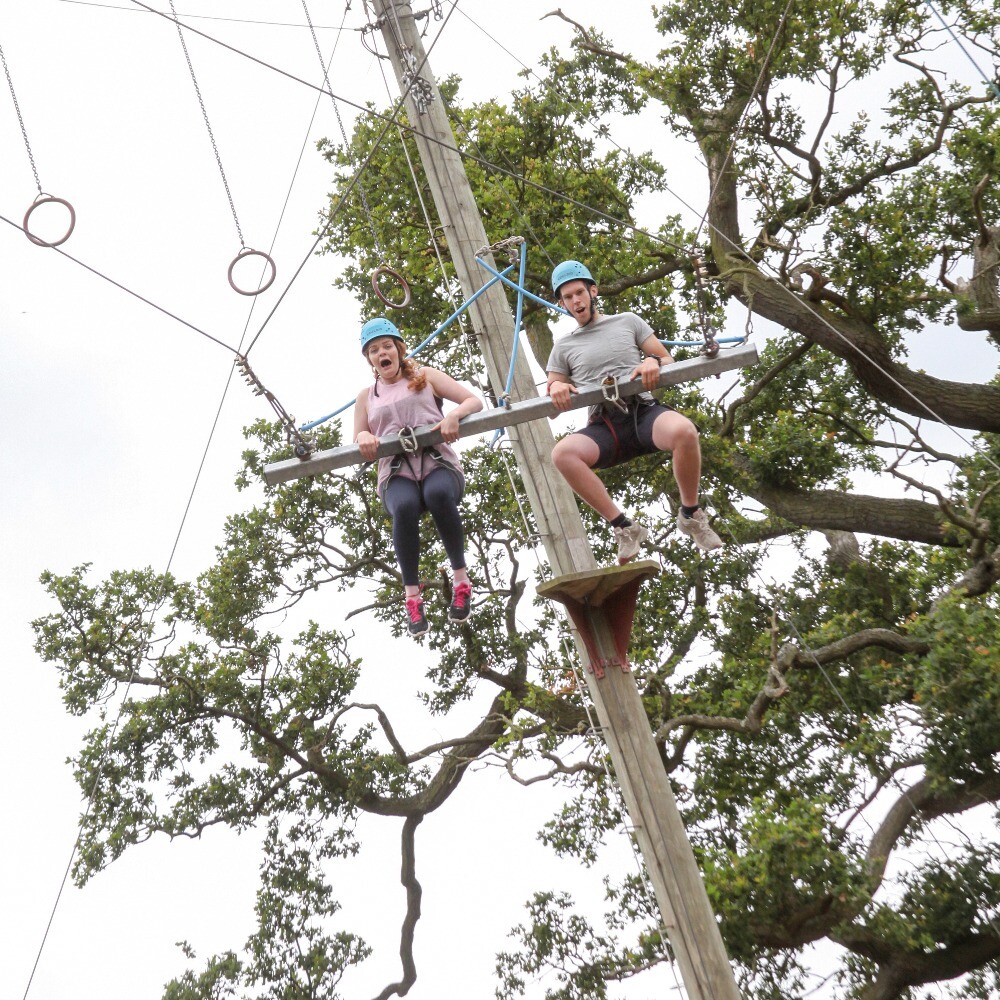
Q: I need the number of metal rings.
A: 3